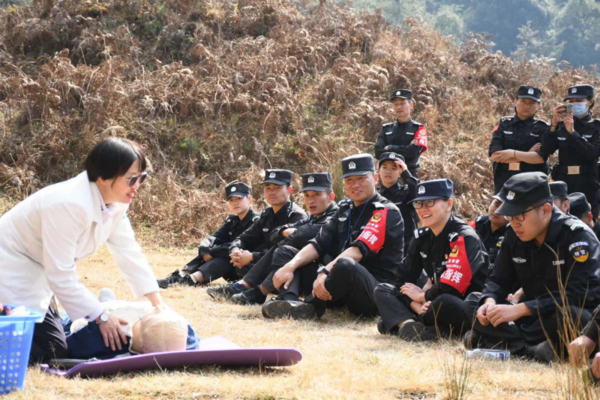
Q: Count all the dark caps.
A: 13